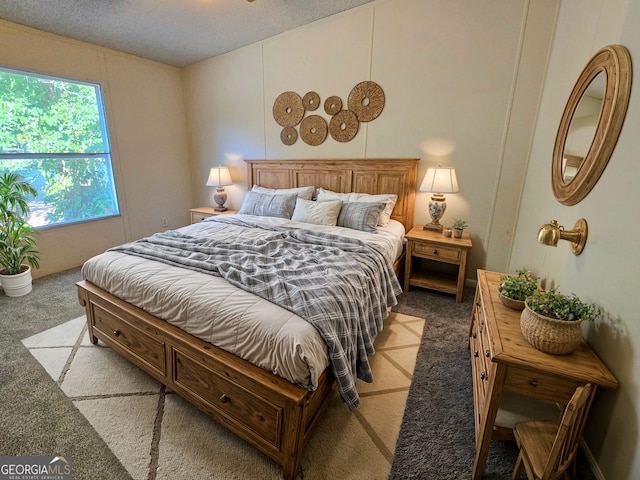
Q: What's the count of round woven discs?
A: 7